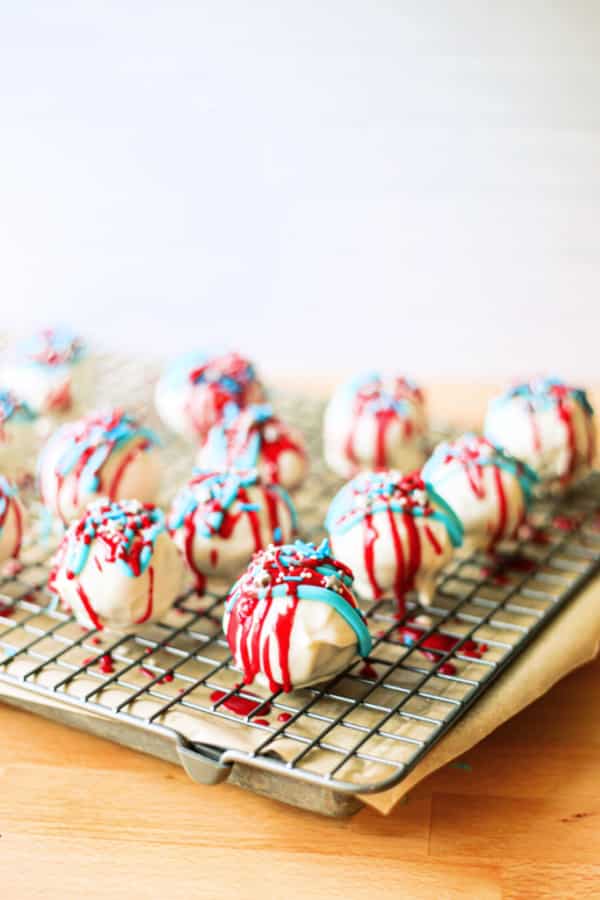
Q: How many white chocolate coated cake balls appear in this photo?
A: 13